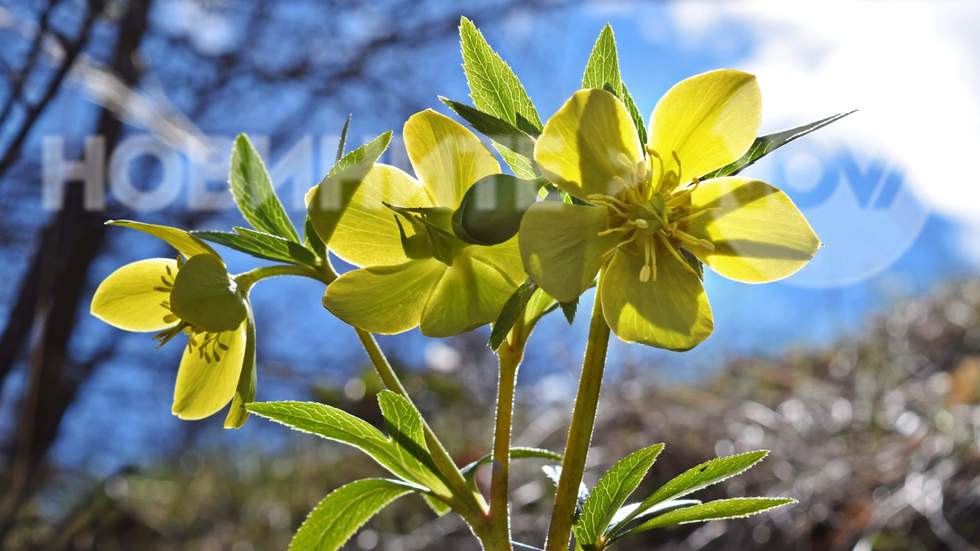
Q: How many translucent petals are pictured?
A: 15